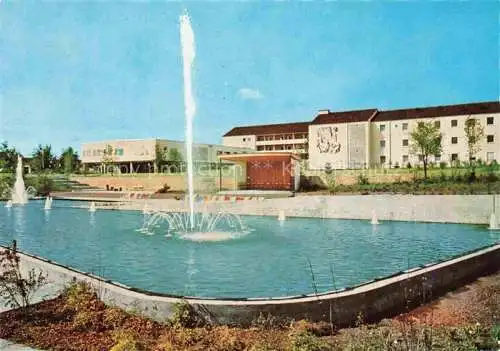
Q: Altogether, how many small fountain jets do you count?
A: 7